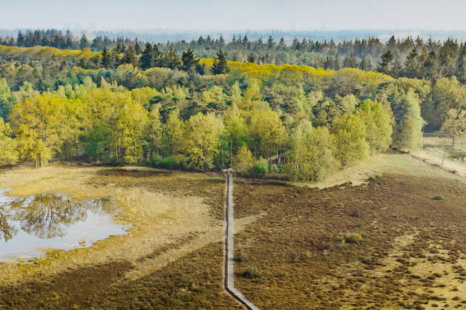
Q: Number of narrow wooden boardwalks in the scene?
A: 1